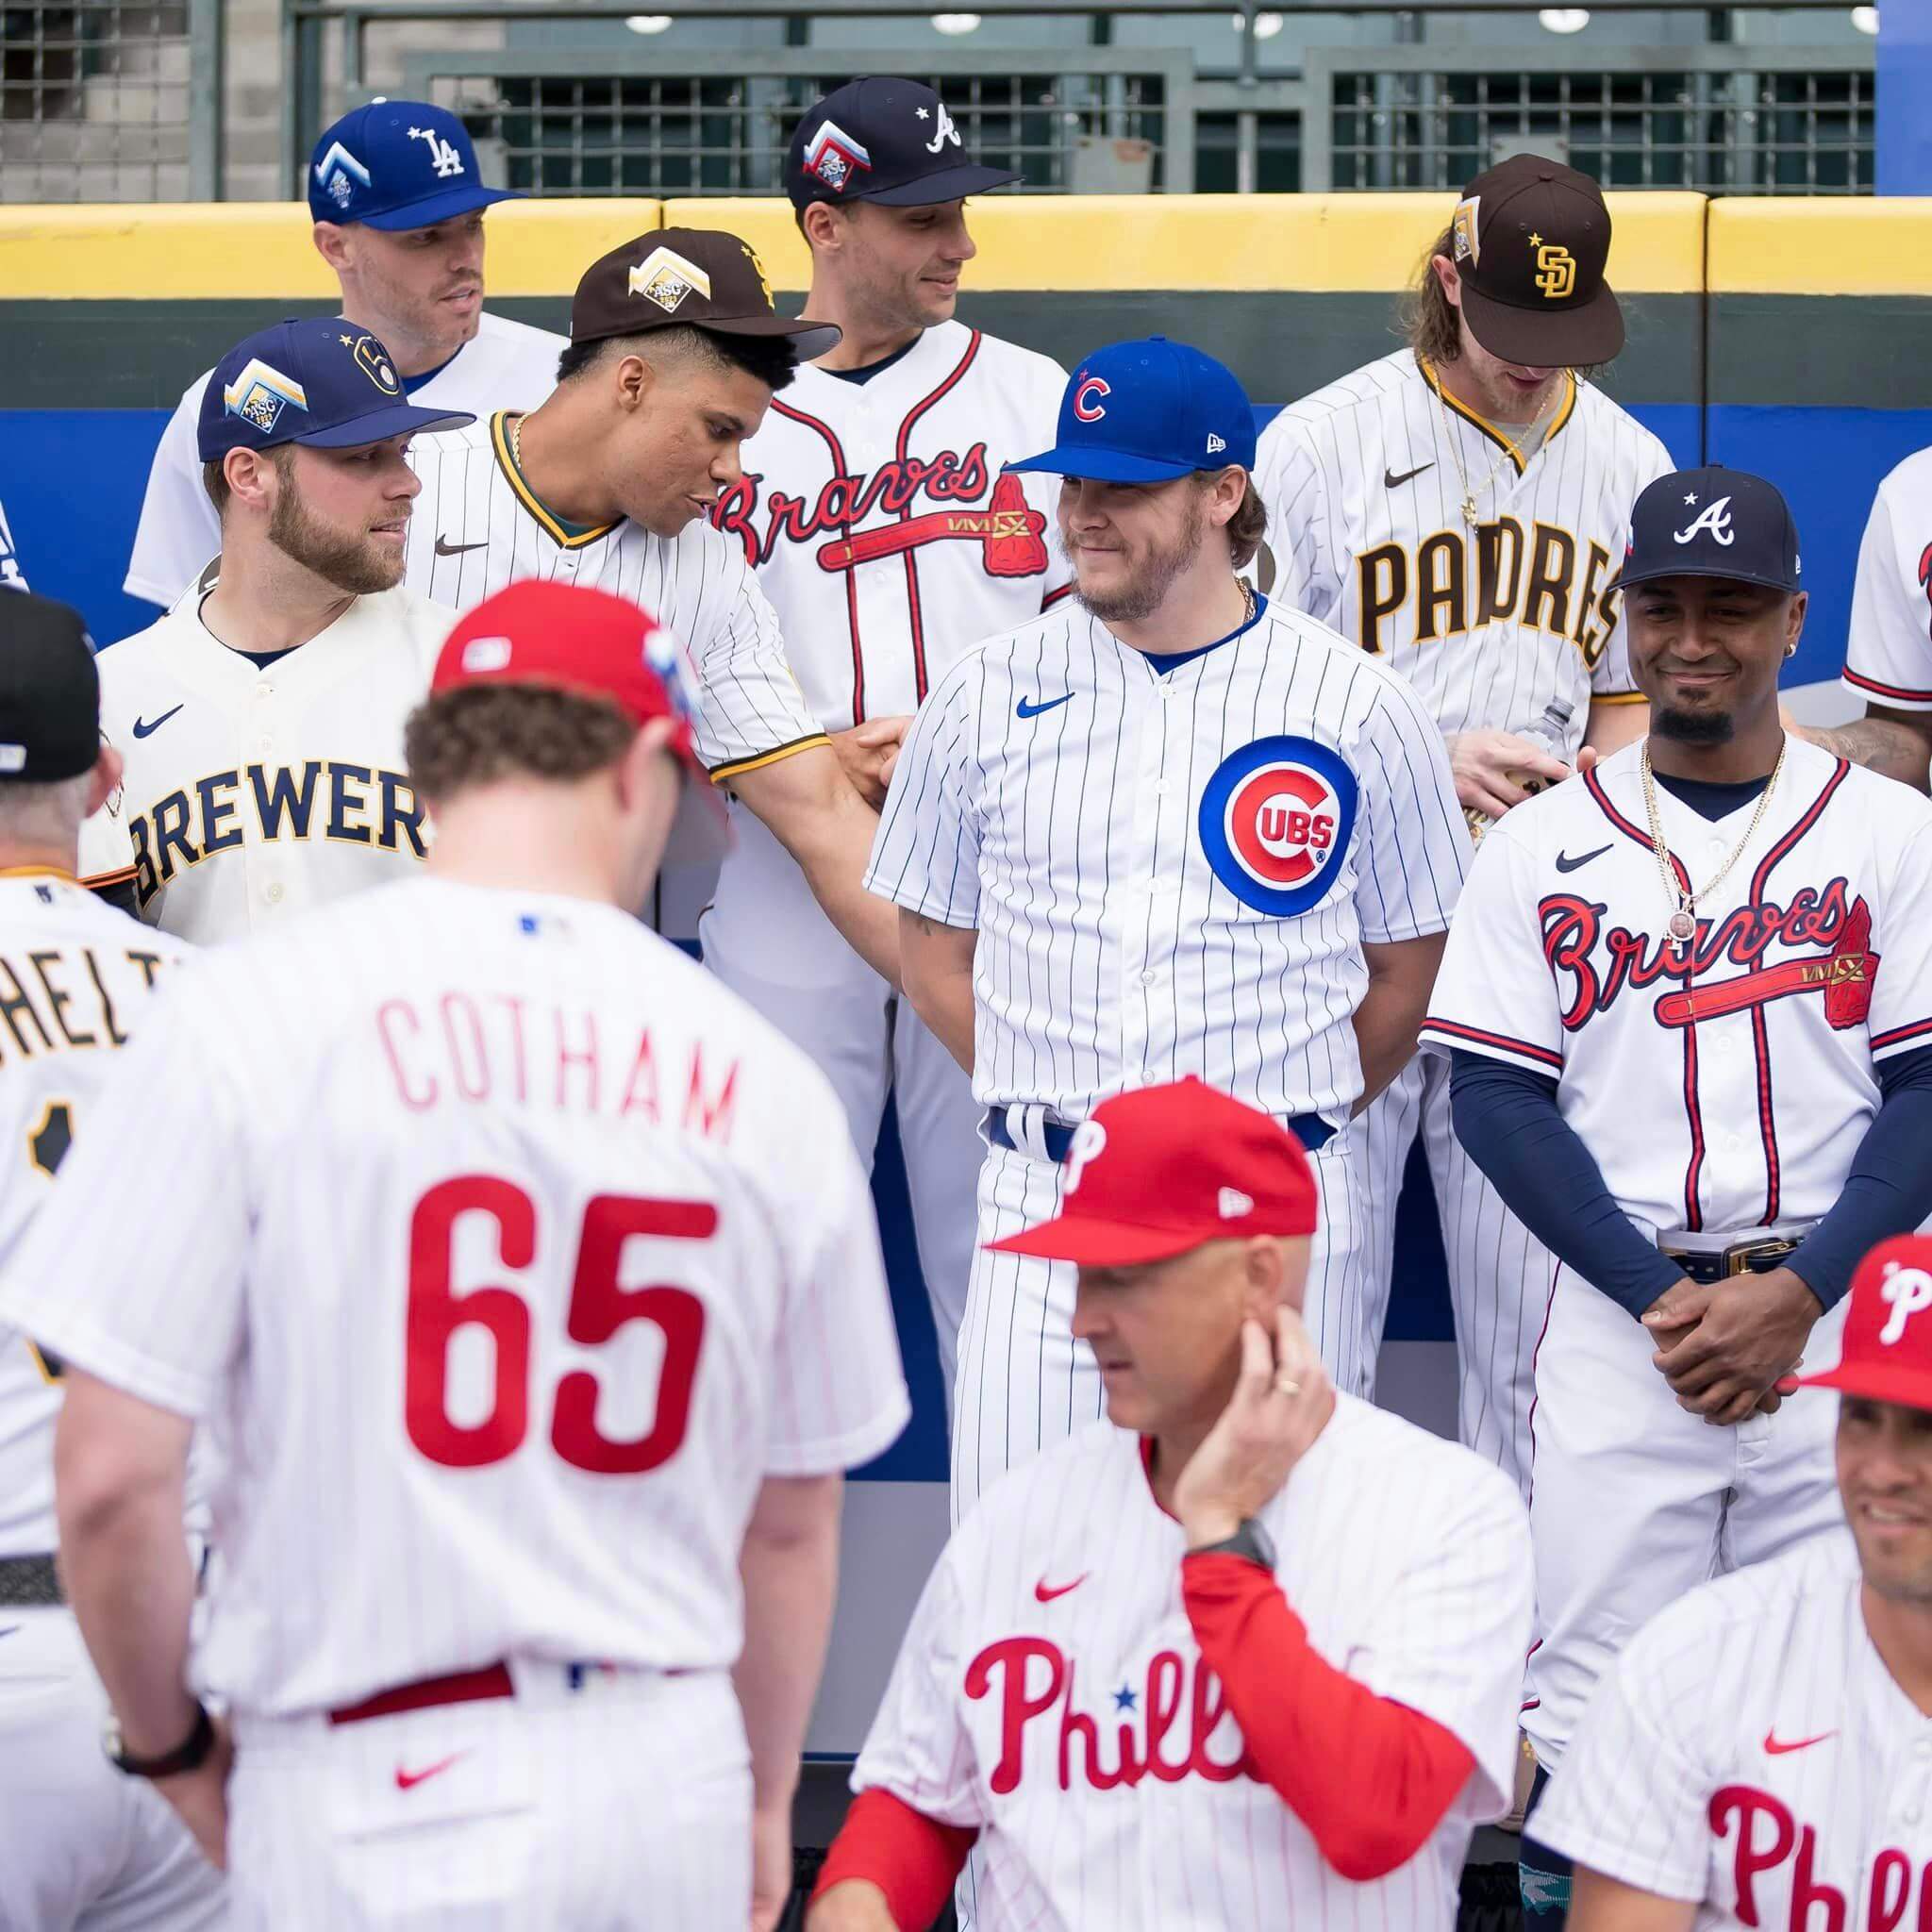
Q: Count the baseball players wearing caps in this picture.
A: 11